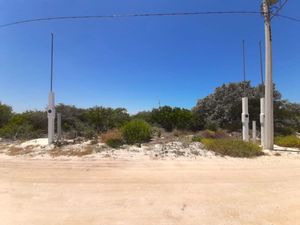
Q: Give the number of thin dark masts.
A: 3